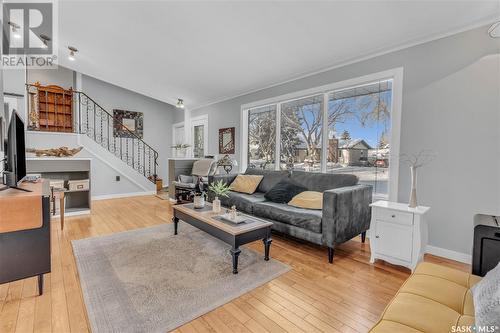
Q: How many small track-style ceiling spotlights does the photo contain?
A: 4